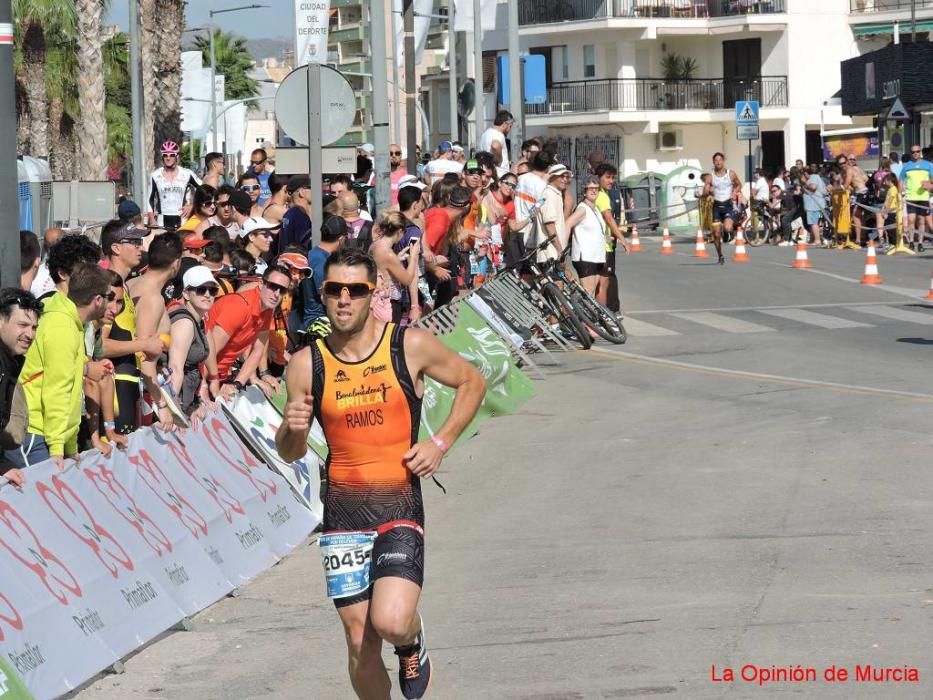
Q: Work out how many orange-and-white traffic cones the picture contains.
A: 7